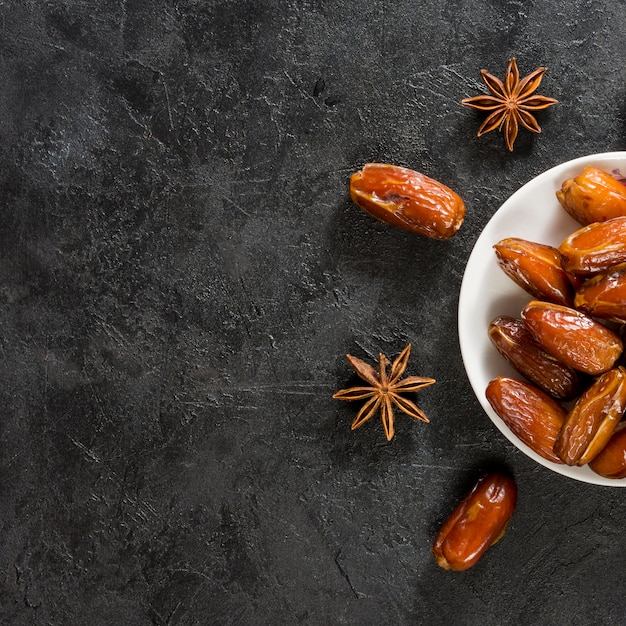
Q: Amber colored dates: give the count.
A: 11